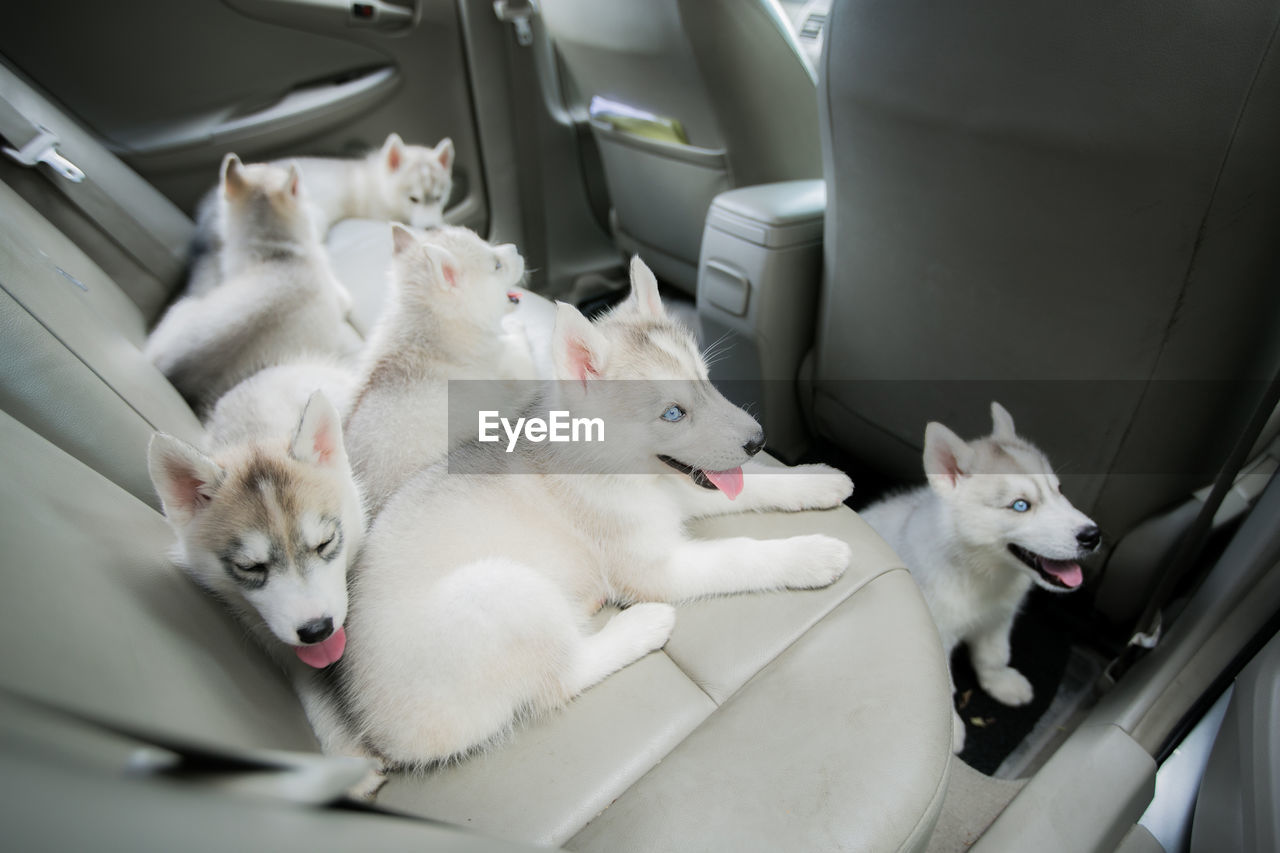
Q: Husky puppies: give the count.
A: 6